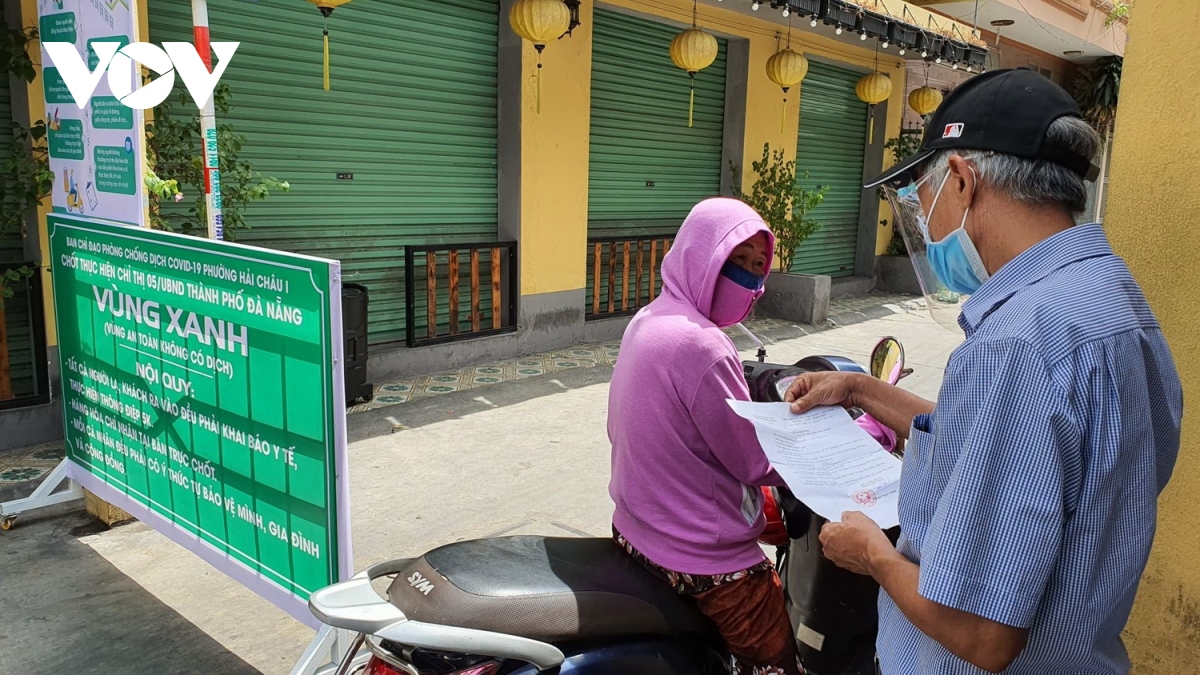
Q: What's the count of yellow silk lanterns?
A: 6